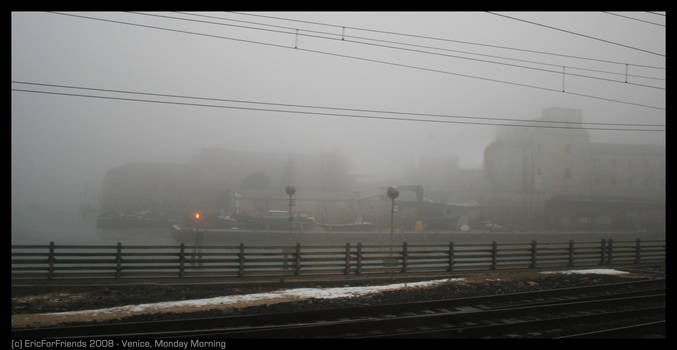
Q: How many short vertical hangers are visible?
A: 4